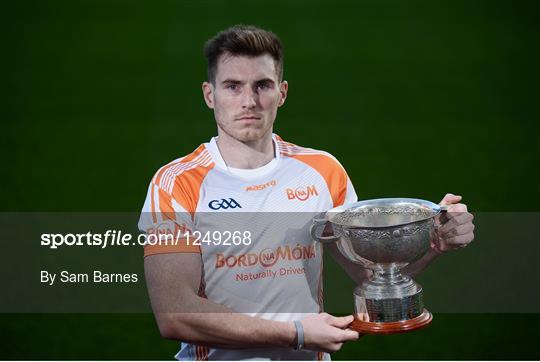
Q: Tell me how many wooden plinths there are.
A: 1